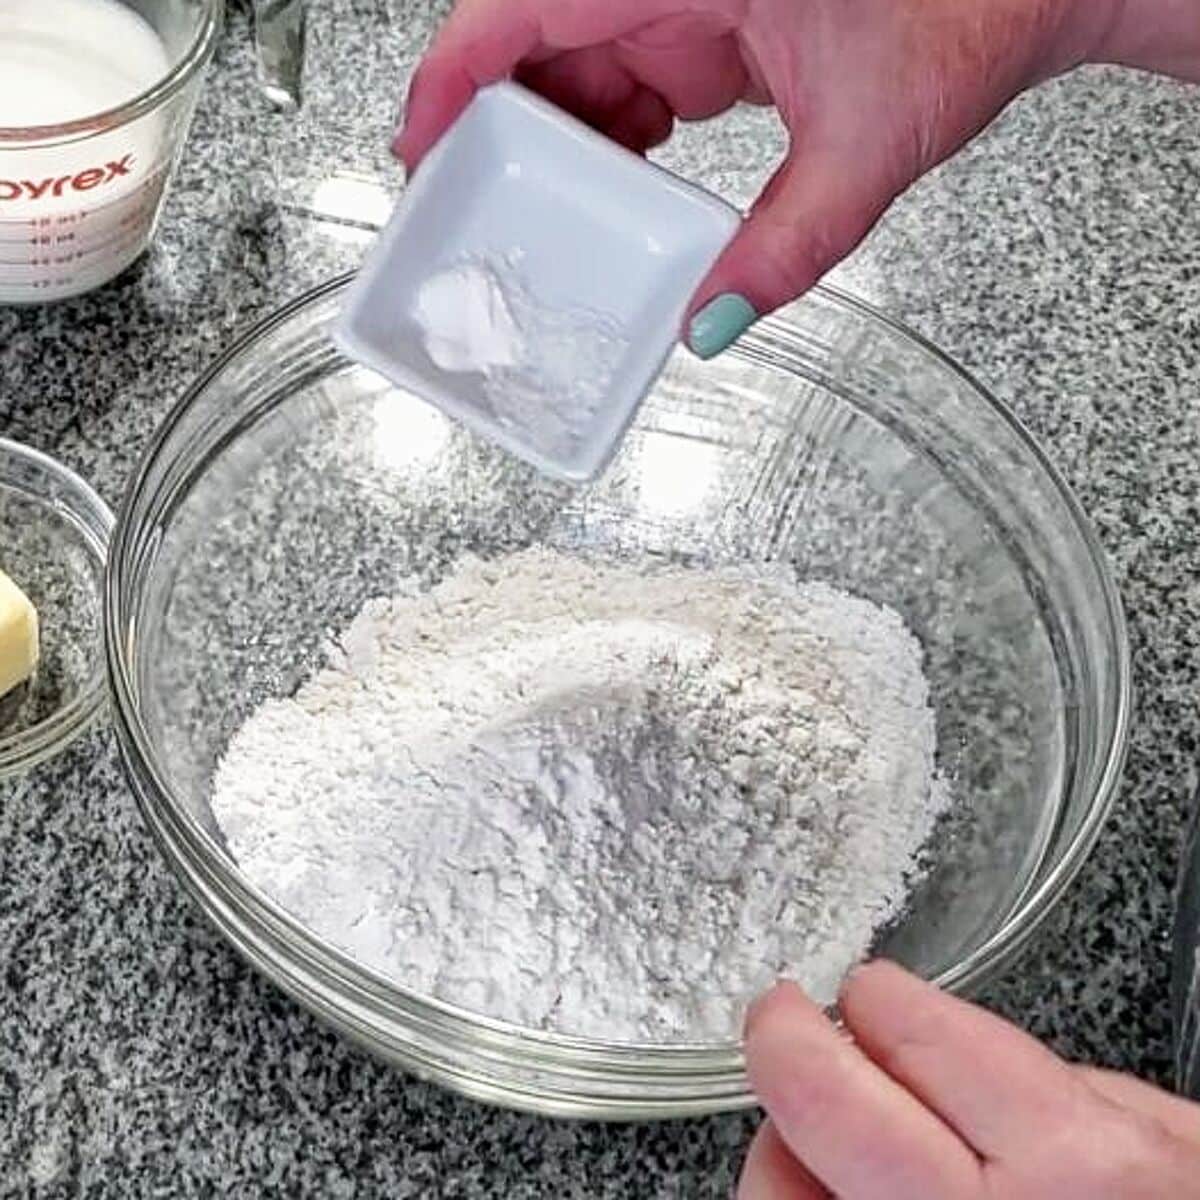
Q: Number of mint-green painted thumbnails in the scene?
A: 1